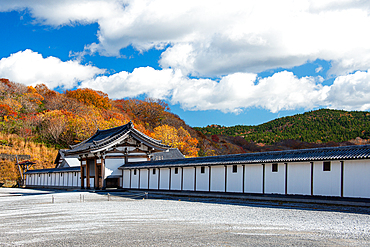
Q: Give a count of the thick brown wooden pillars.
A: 4